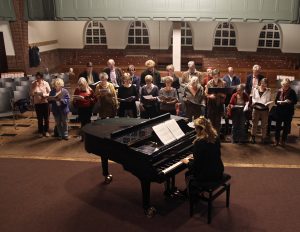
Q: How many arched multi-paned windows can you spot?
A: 5